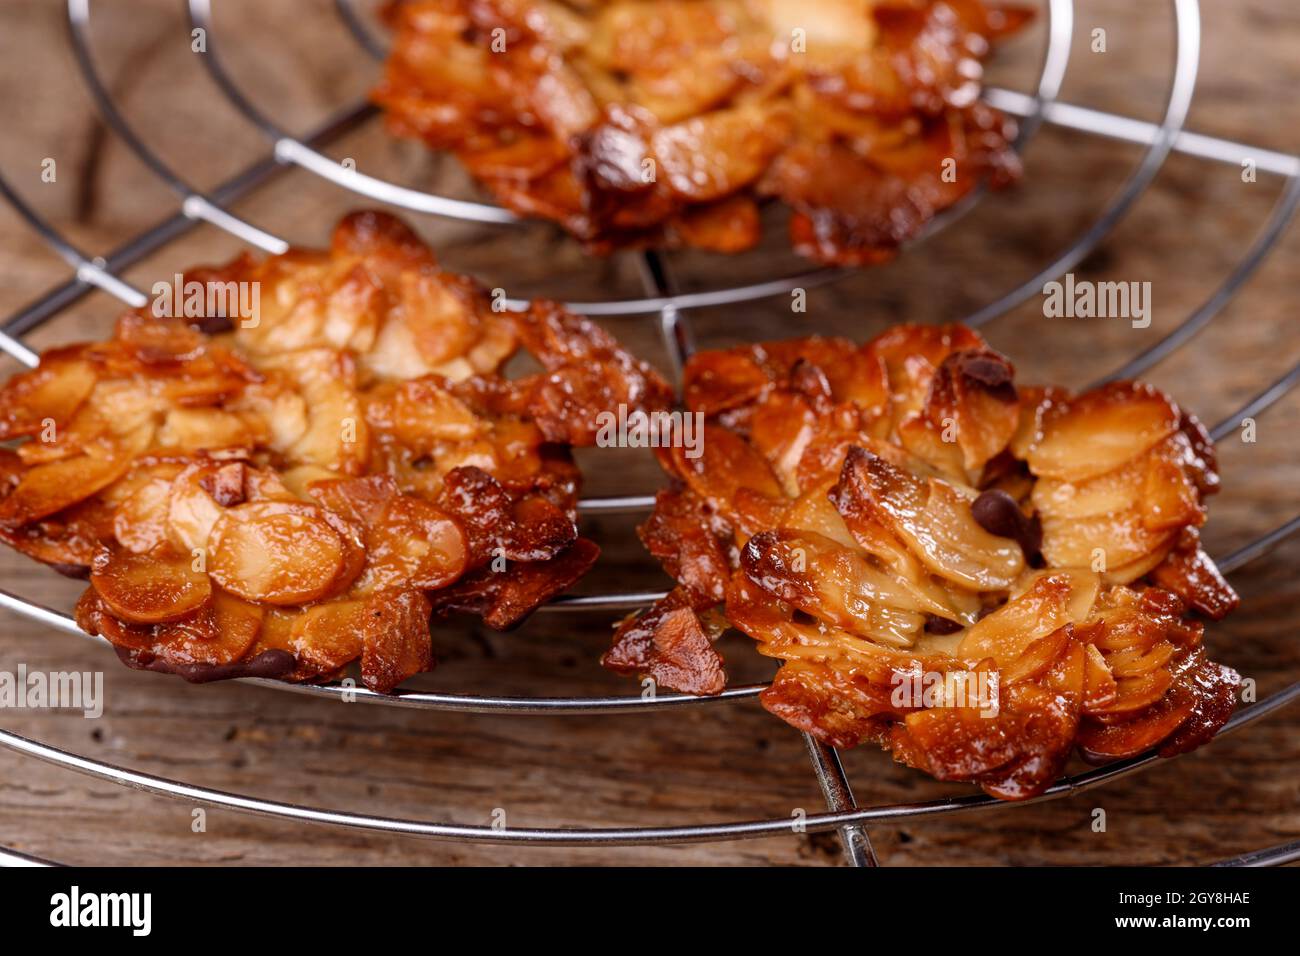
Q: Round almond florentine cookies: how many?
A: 3